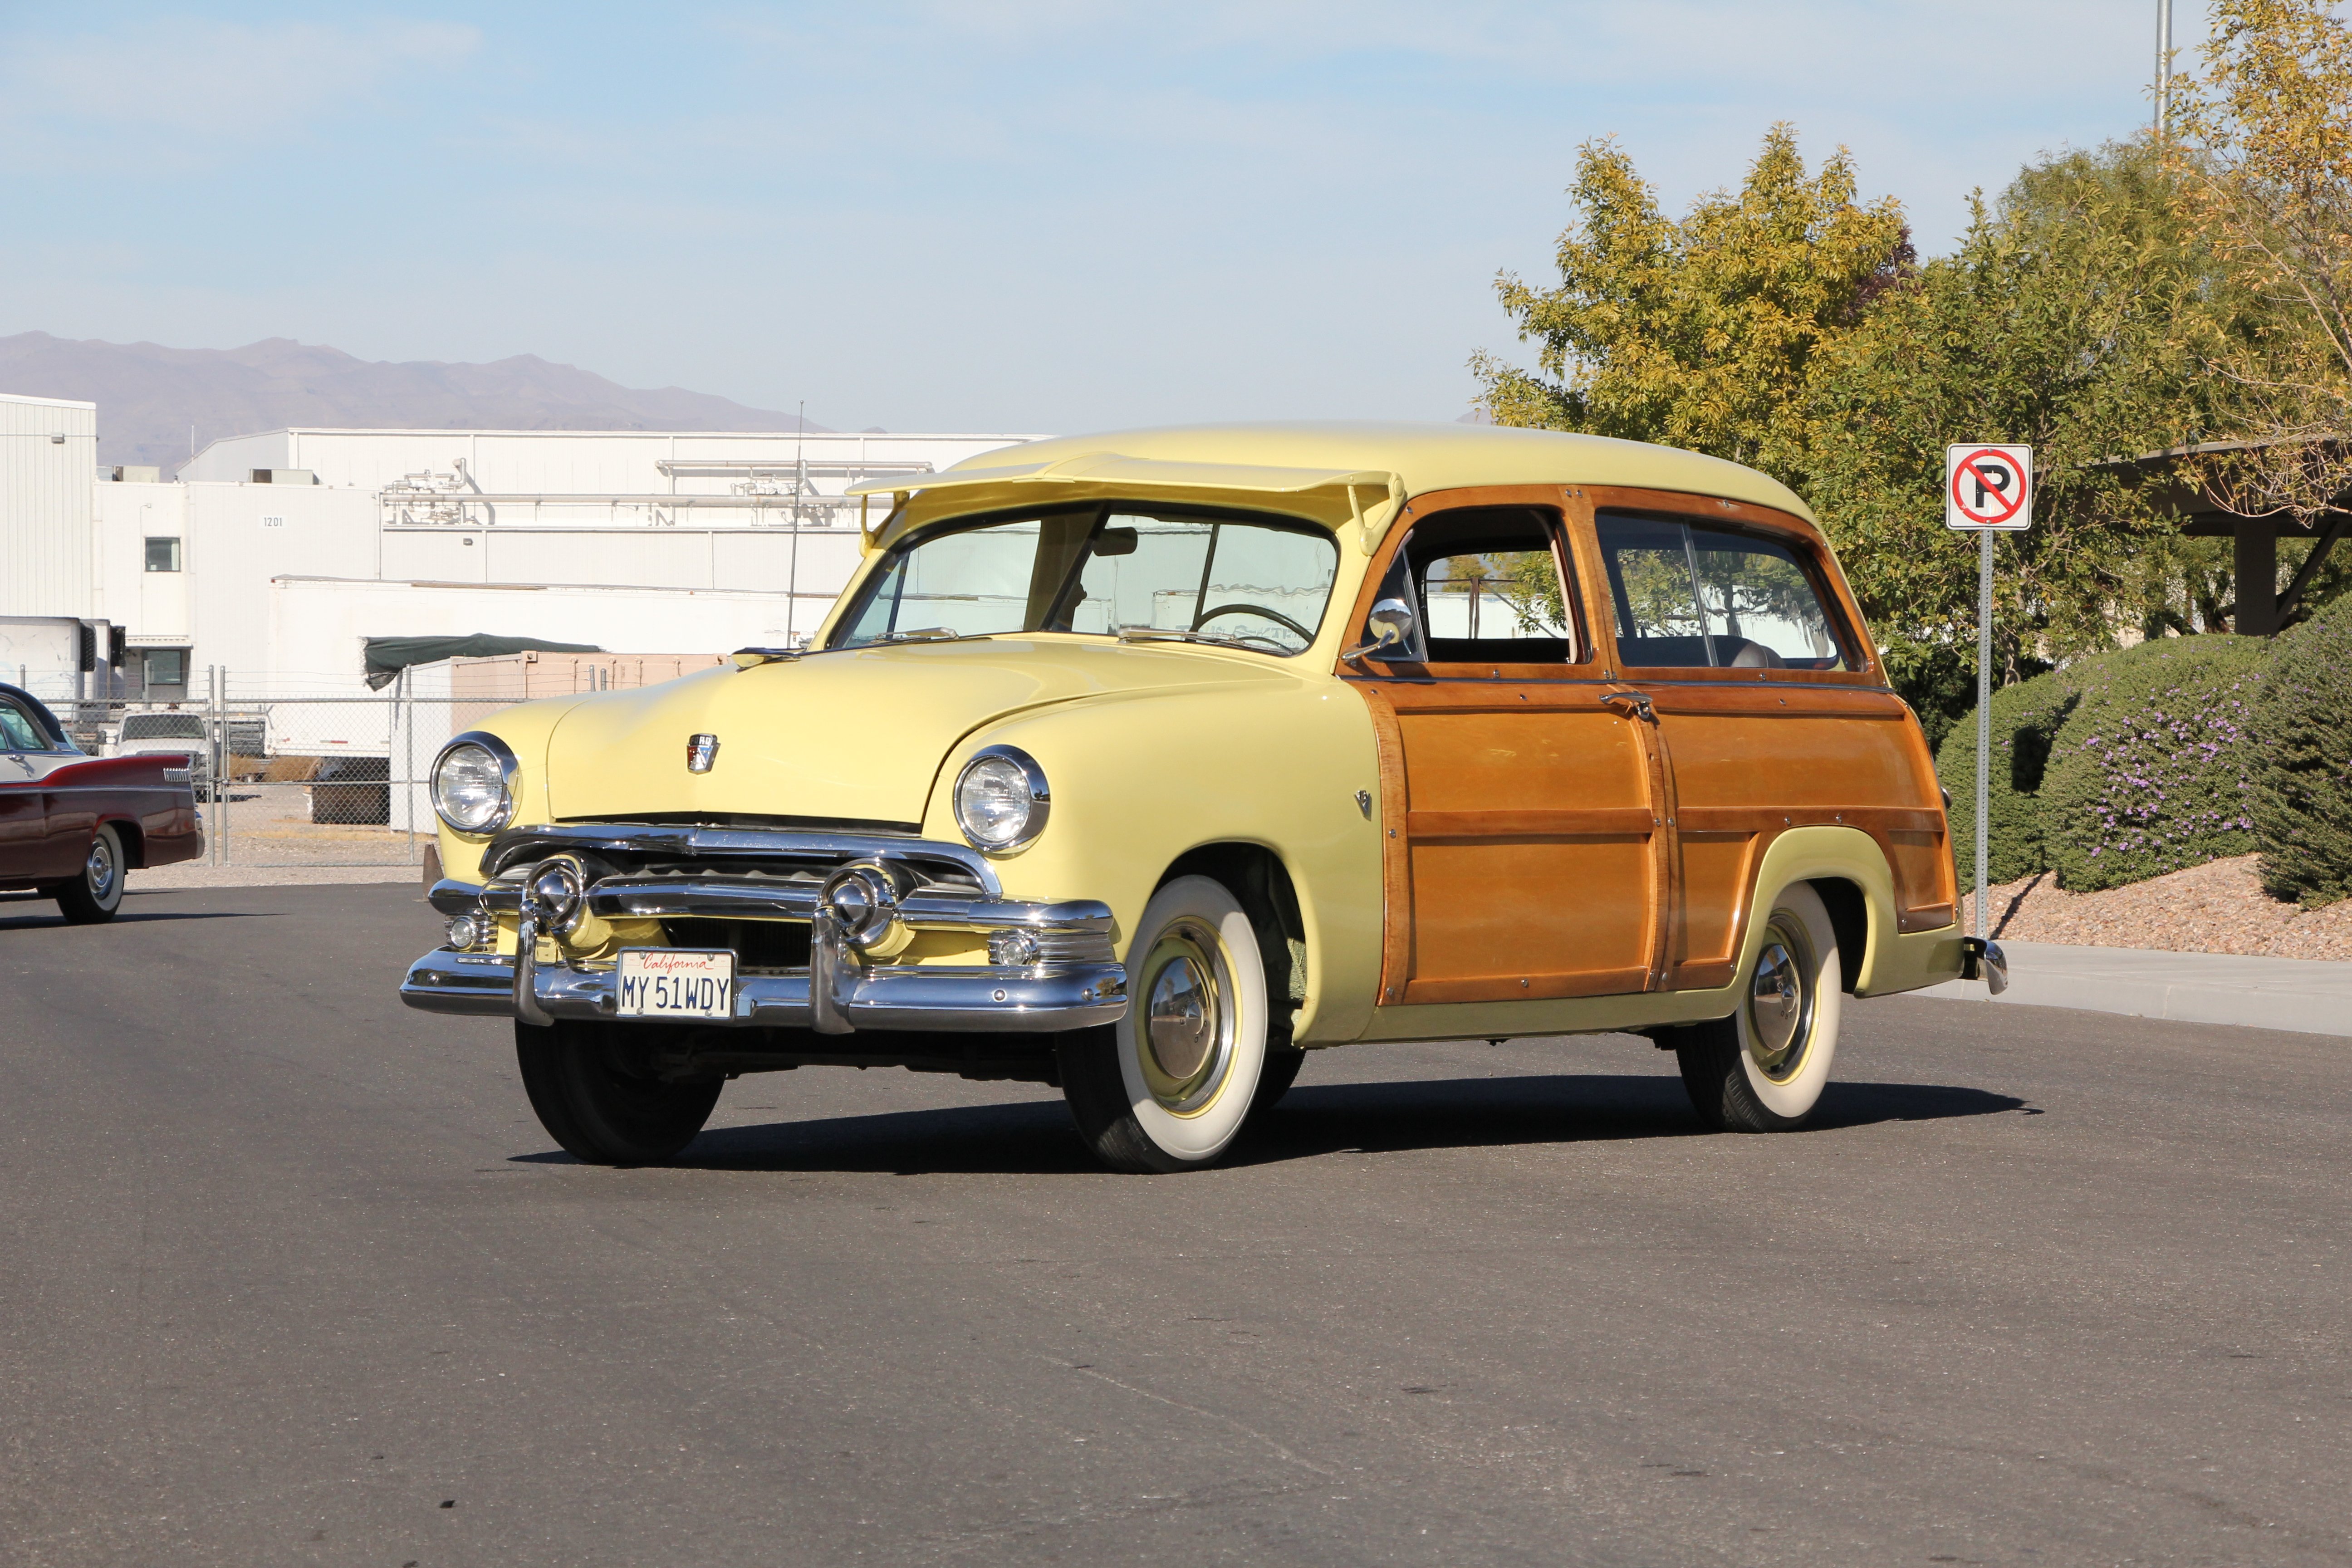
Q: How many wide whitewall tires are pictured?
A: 3